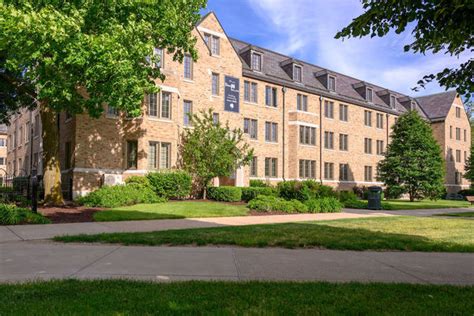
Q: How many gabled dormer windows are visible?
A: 6